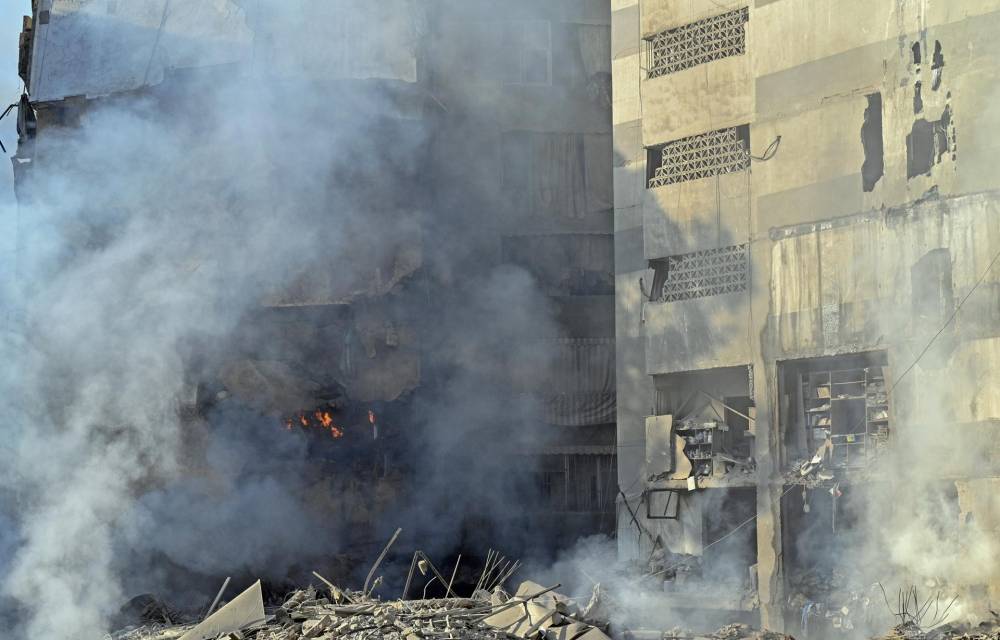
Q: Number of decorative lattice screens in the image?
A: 3